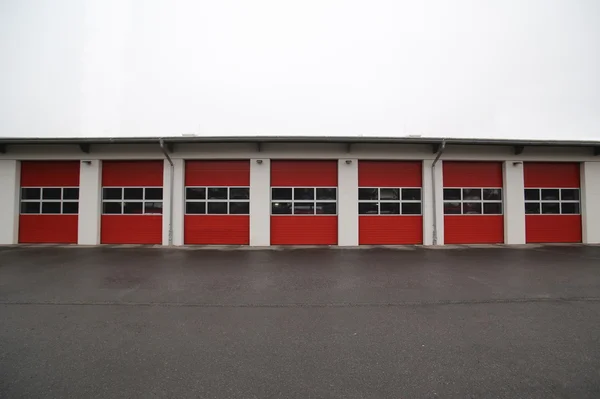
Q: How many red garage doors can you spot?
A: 7